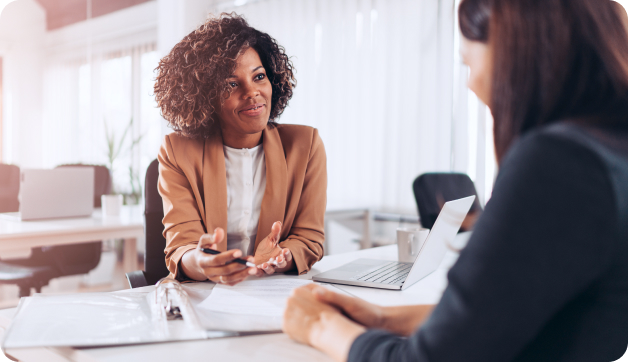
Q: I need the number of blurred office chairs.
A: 3